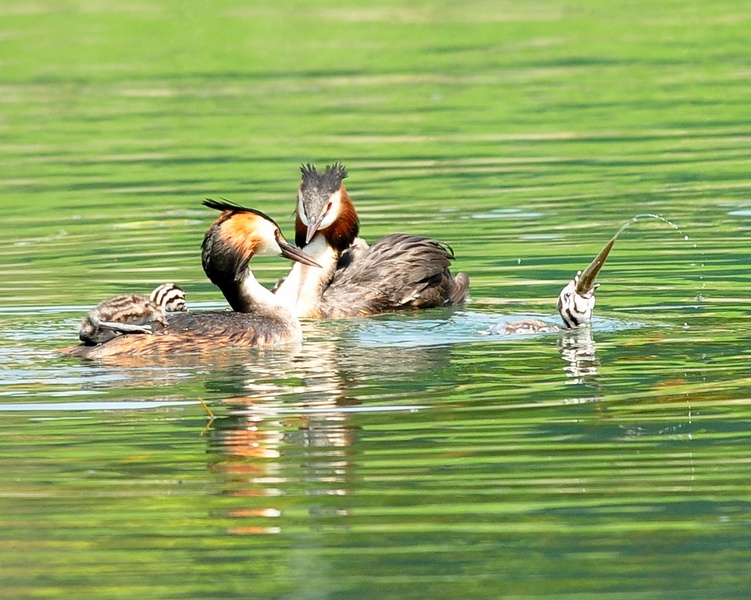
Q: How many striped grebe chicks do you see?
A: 2